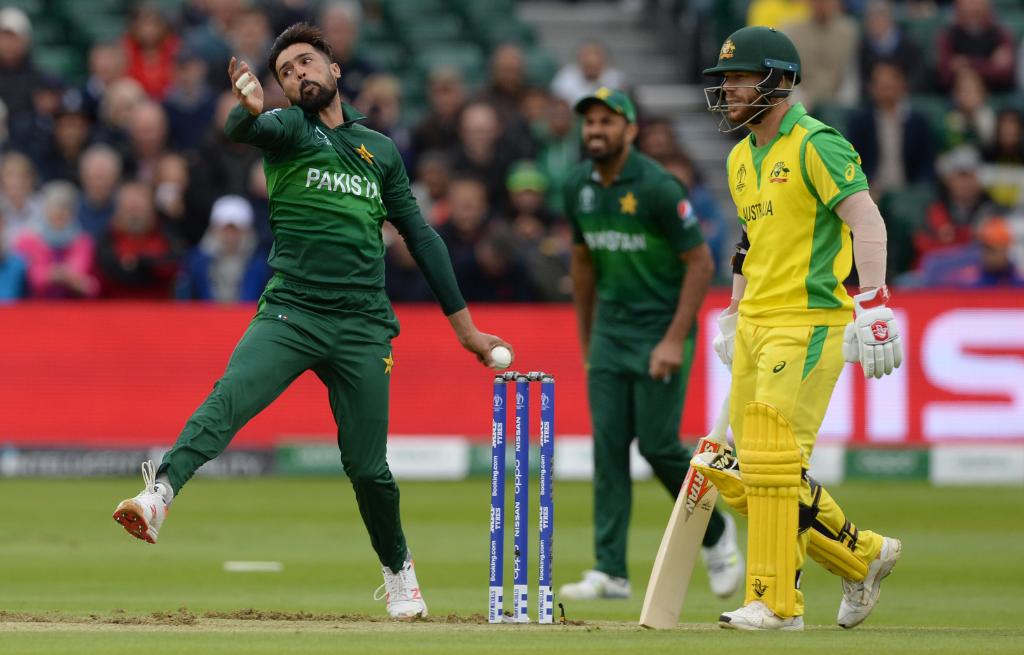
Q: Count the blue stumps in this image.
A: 3